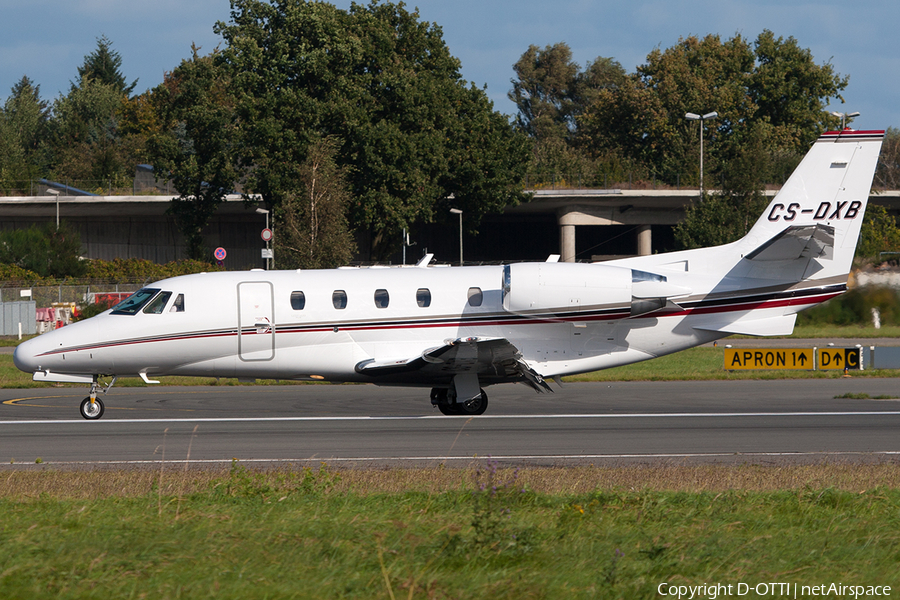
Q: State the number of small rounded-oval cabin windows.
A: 5